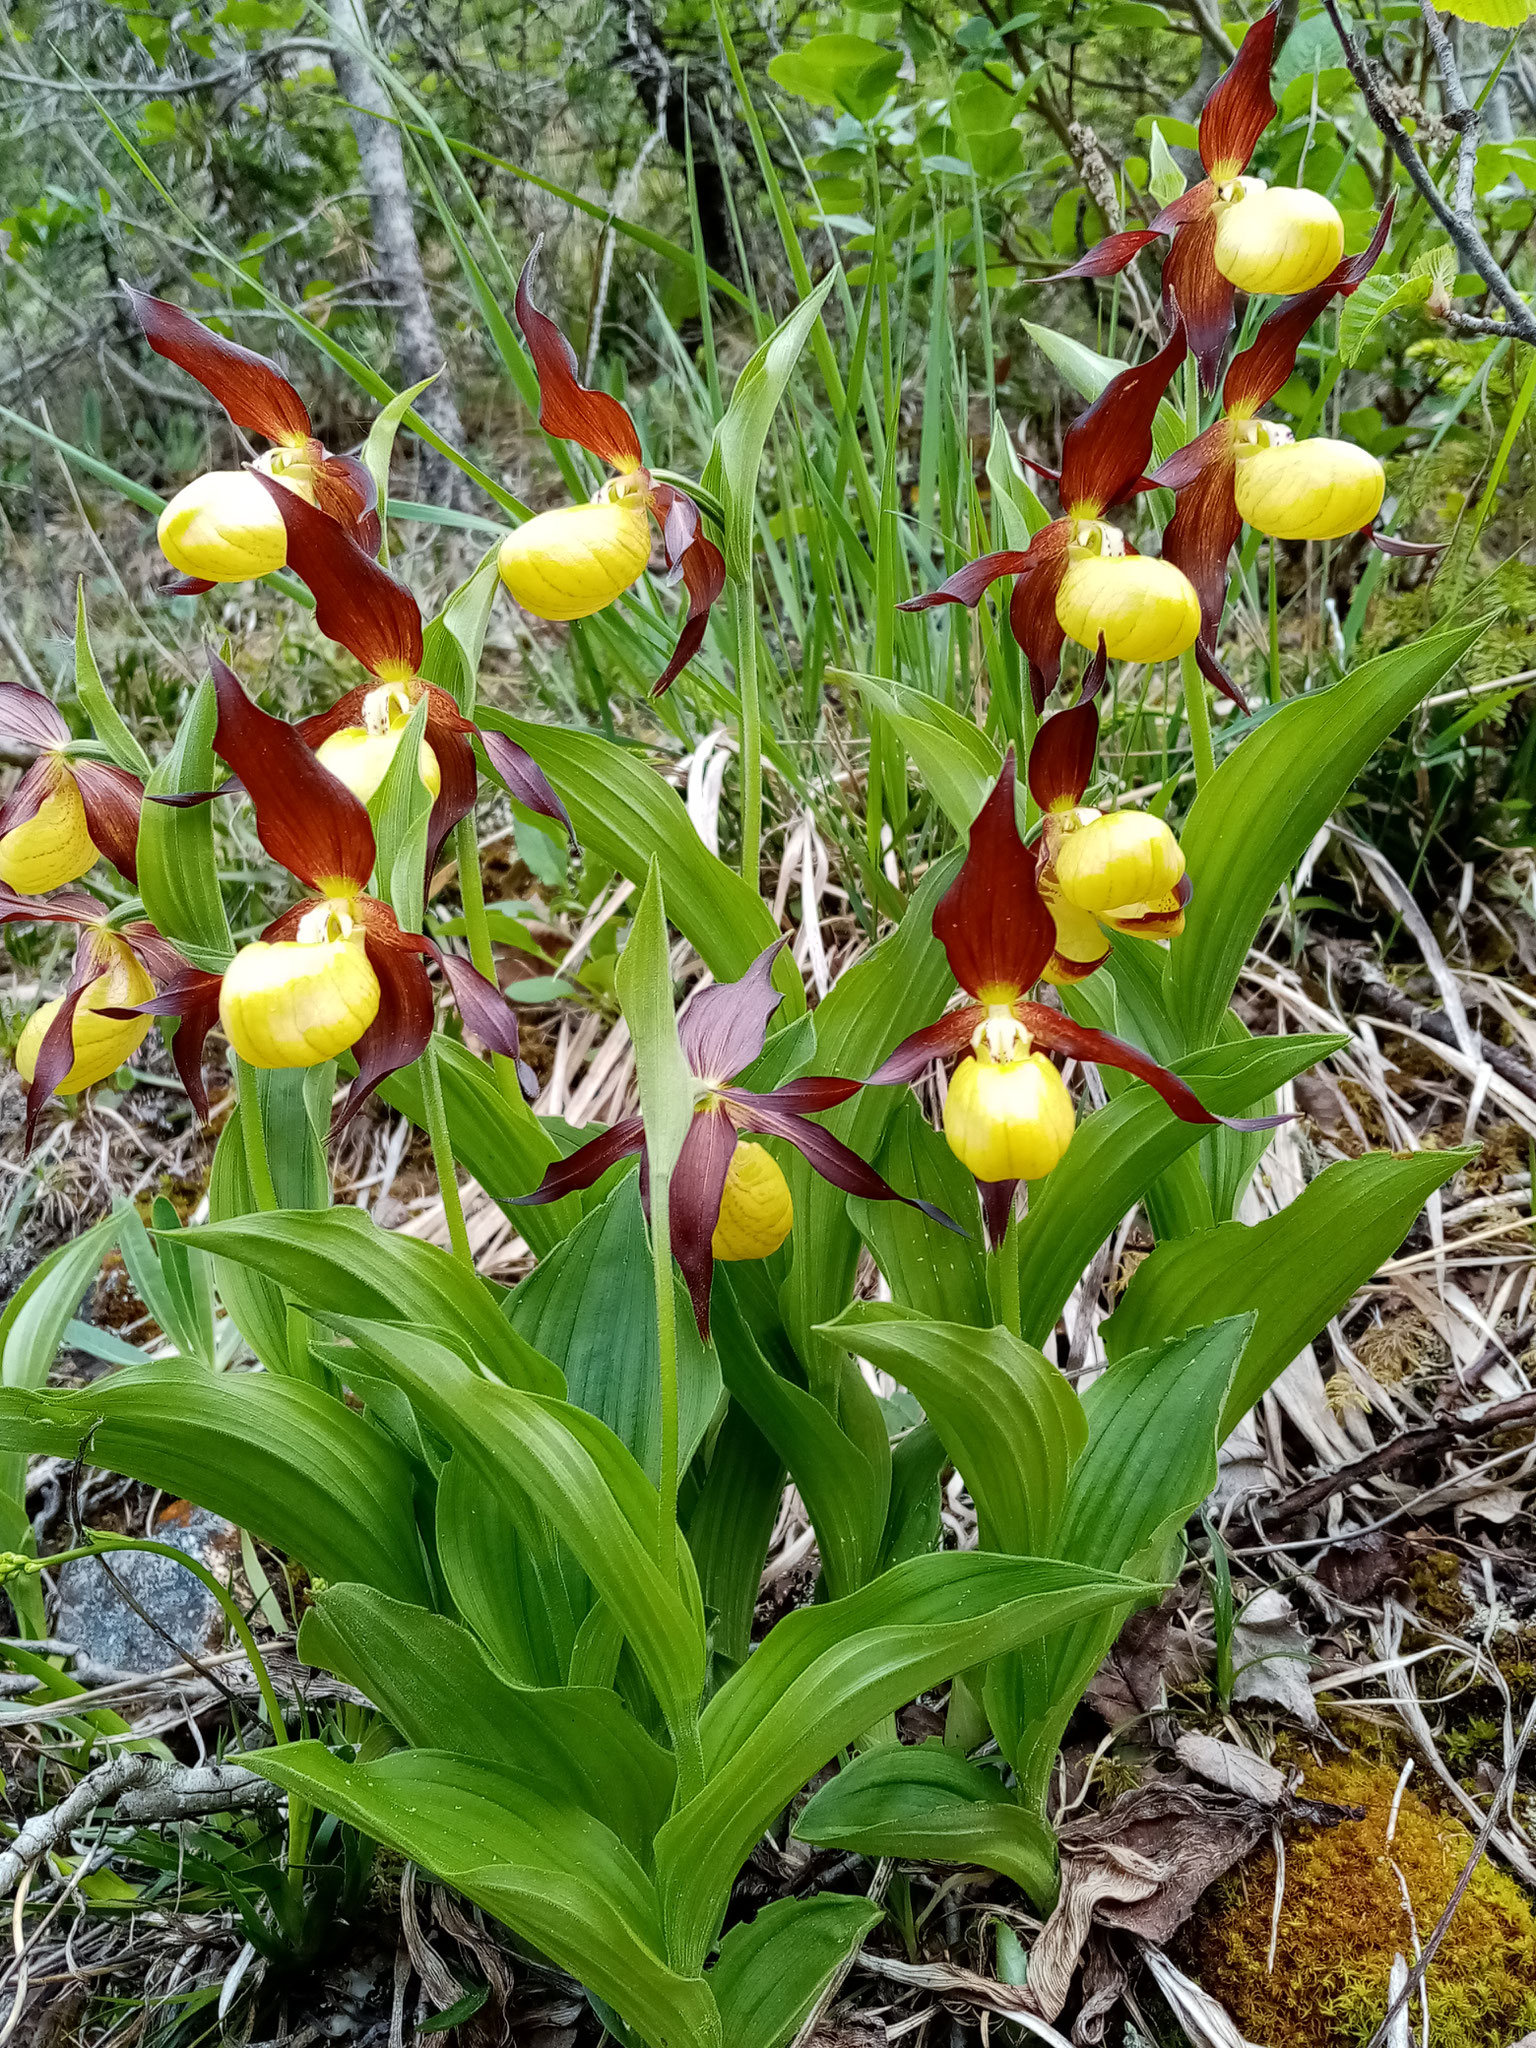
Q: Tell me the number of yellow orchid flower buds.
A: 12